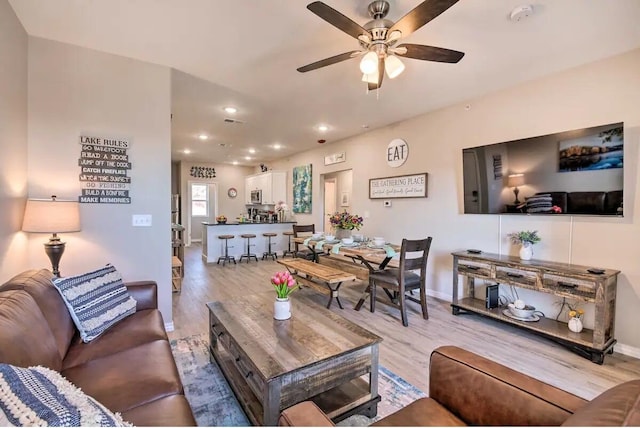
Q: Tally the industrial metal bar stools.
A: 4